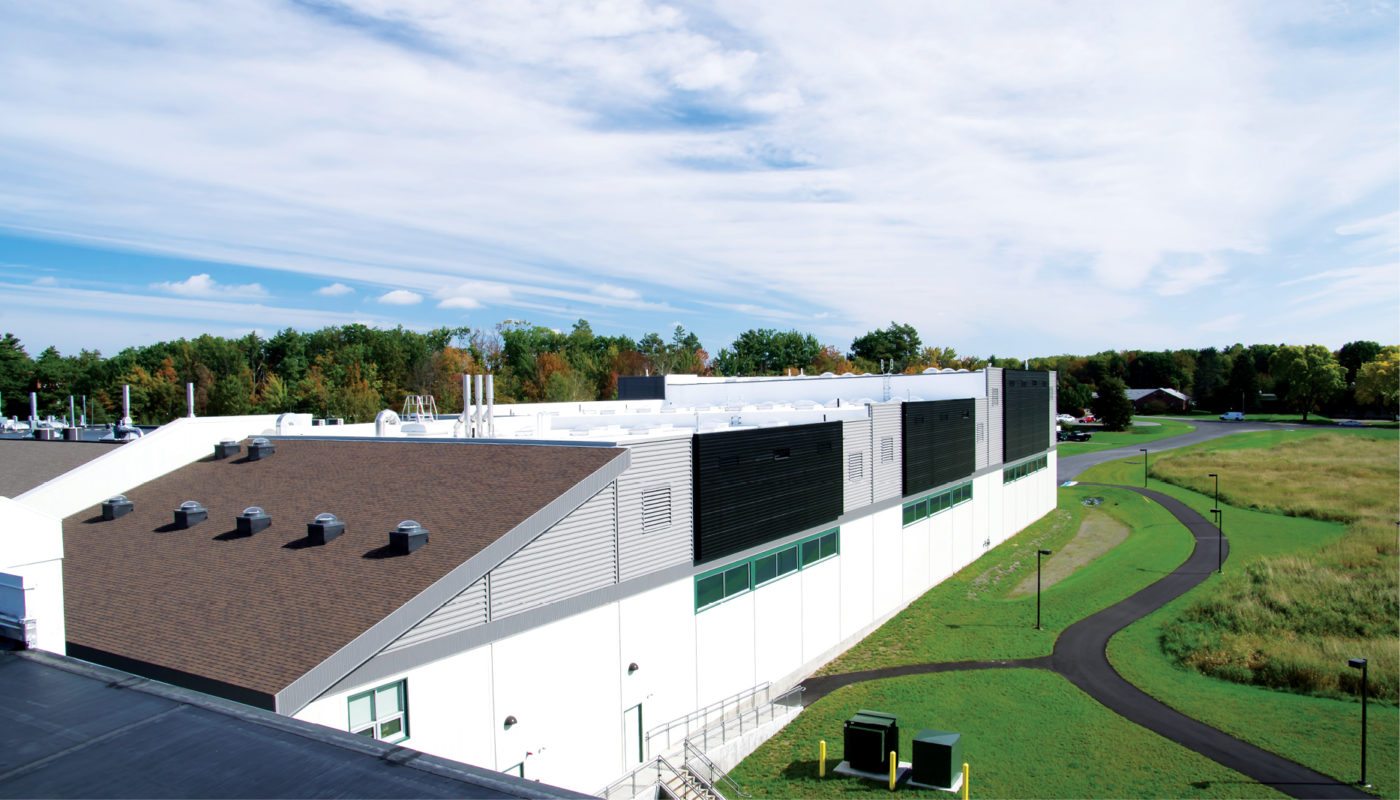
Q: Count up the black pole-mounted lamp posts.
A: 5